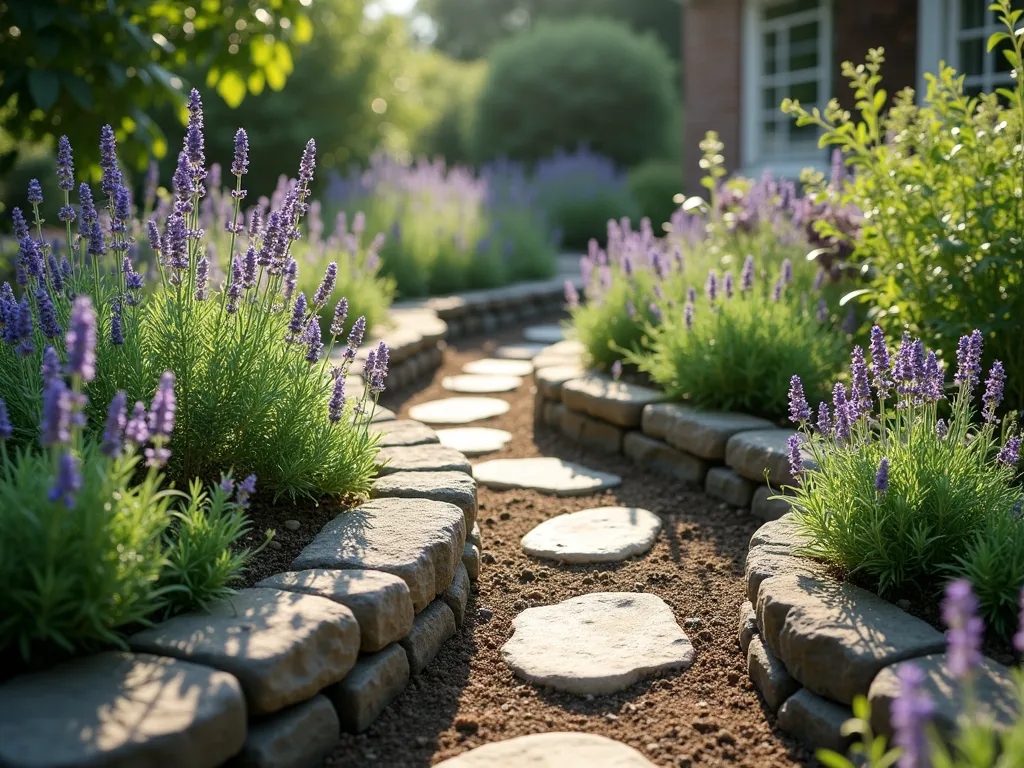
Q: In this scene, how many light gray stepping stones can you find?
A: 10